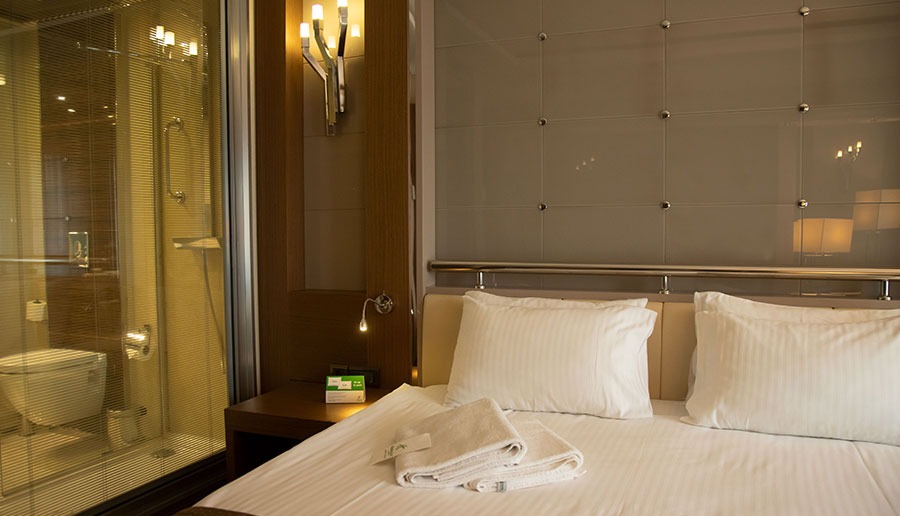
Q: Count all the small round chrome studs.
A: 9